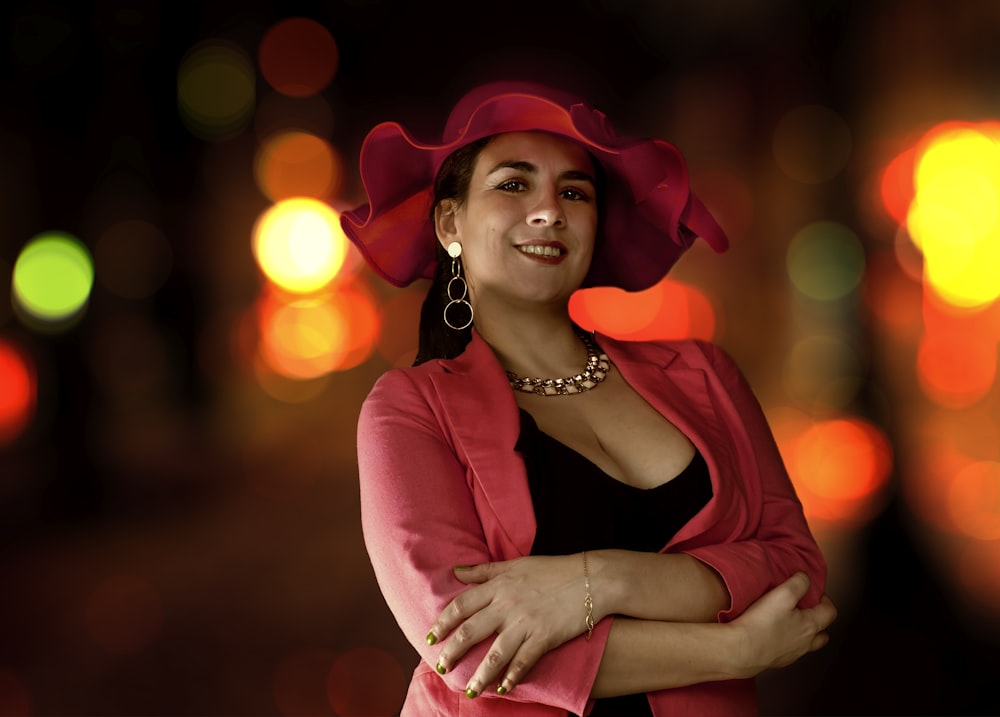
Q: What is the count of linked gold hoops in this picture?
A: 3